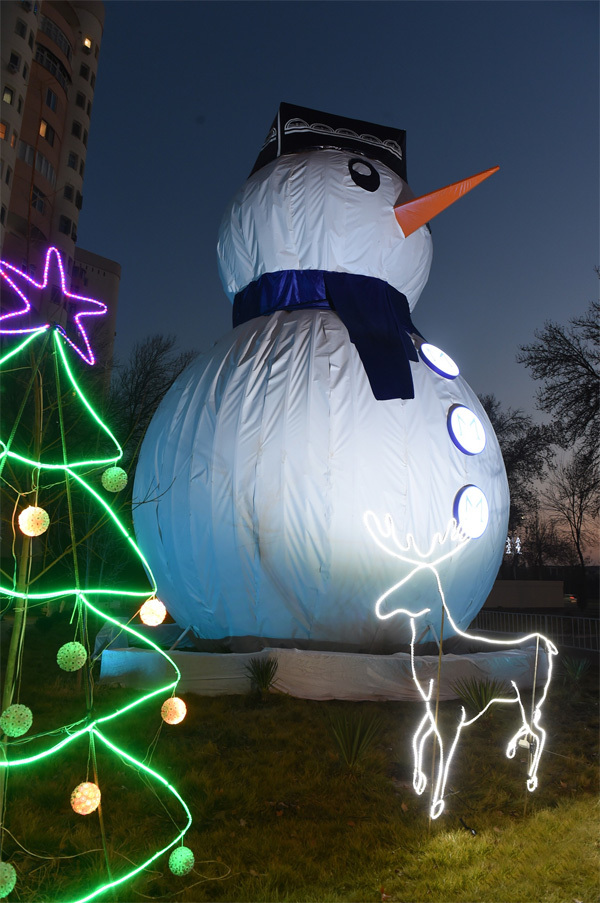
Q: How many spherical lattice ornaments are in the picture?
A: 9